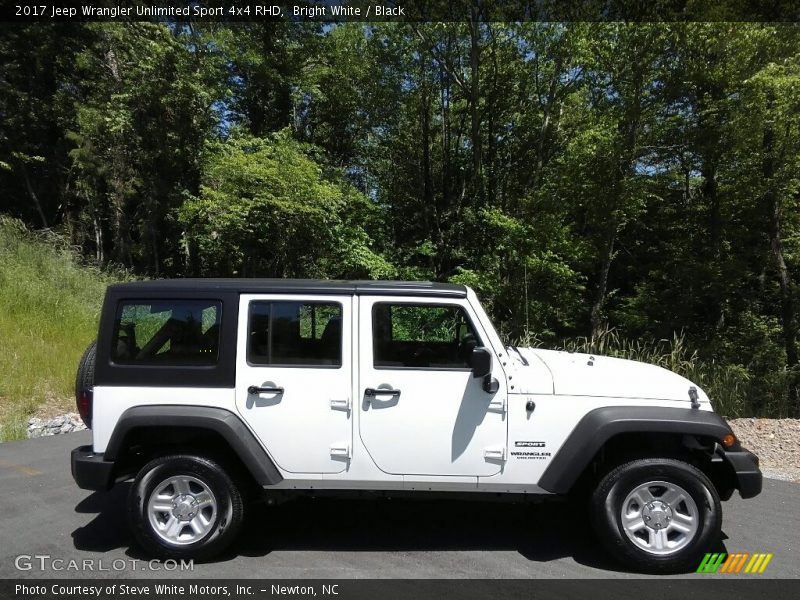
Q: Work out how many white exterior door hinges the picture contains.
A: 4